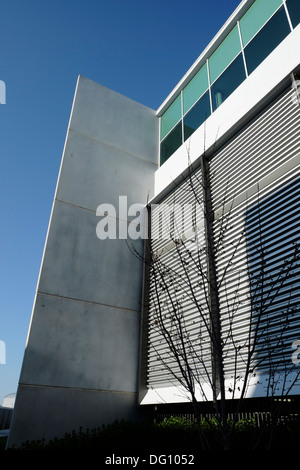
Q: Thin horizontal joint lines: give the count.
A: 4